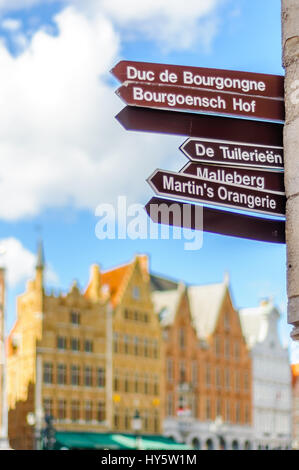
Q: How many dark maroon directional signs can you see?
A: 7